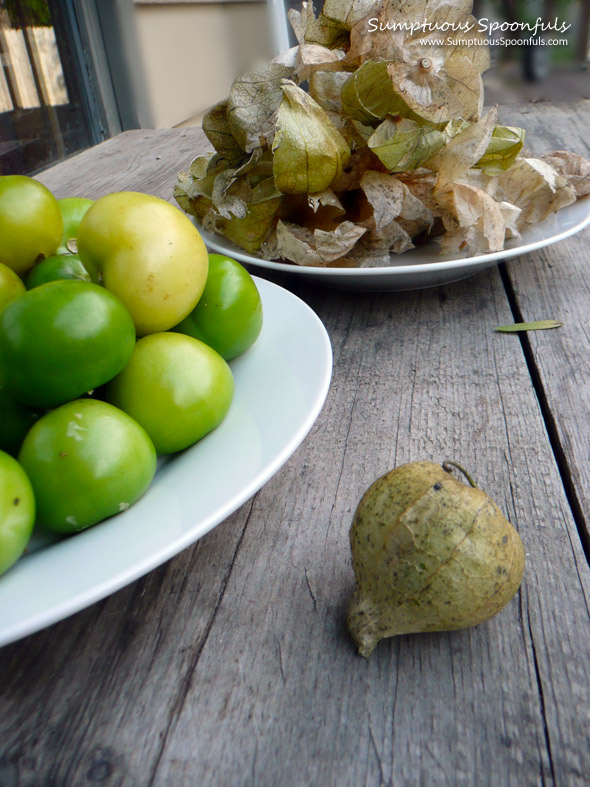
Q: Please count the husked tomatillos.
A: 11